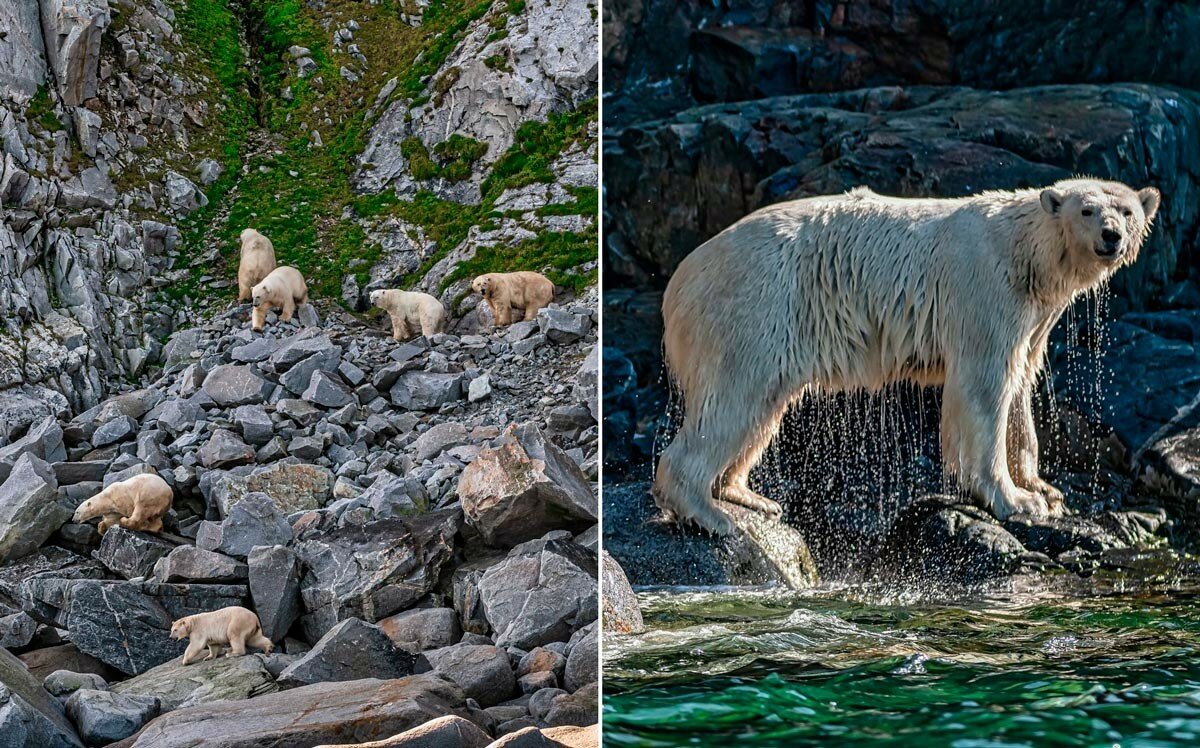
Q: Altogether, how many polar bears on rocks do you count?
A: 7